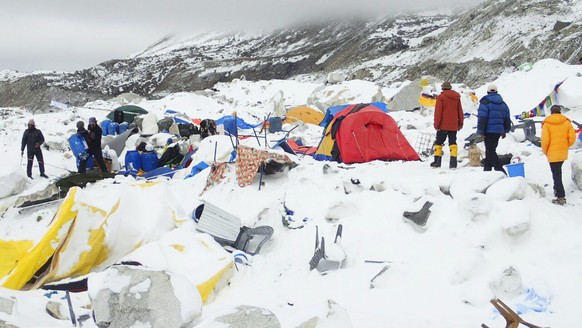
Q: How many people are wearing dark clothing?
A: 3